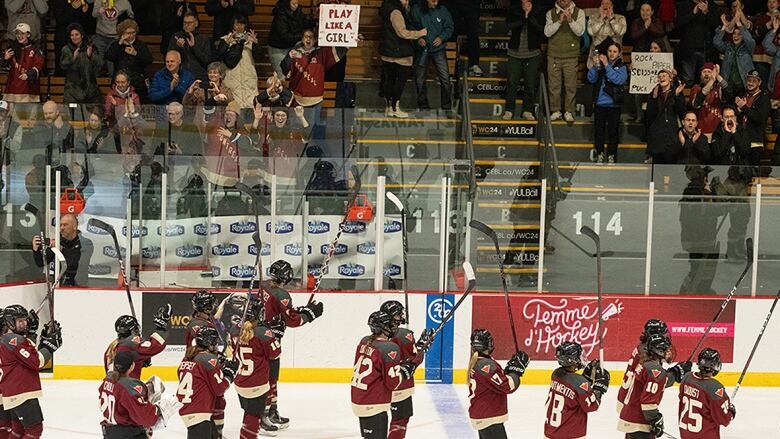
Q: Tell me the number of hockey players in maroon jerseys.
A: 15